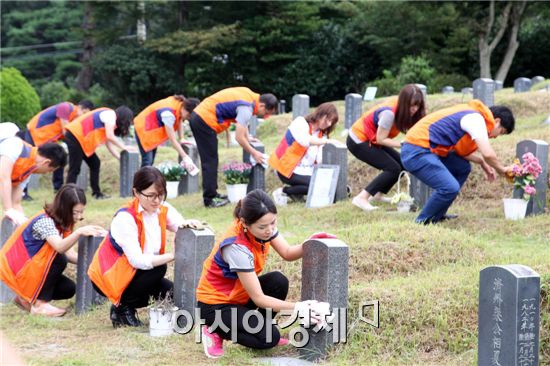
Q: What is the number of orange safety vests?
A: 11